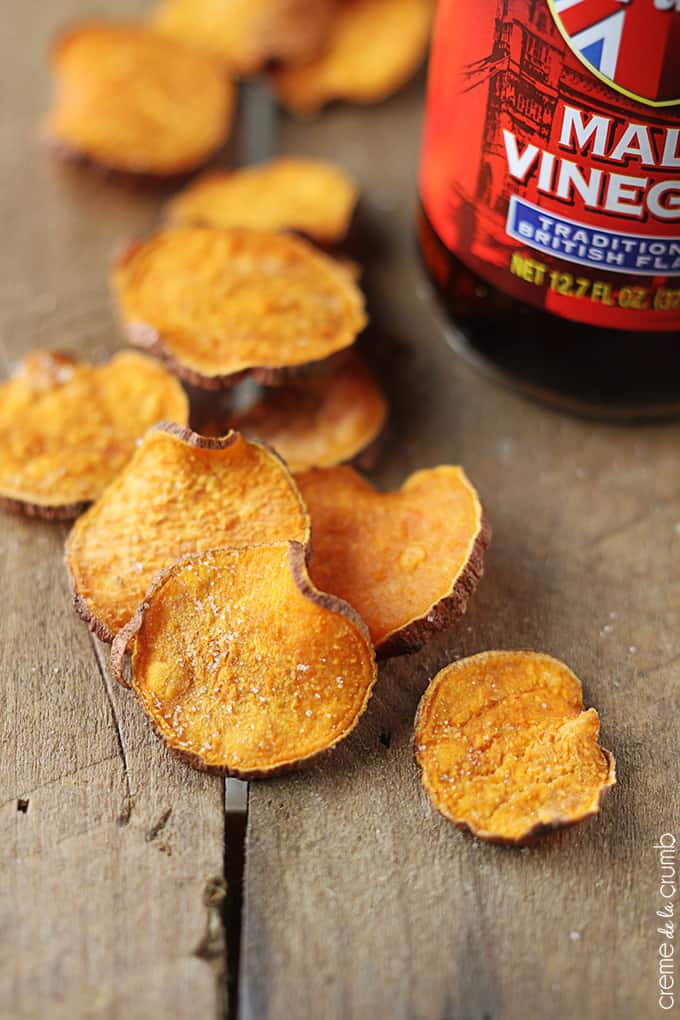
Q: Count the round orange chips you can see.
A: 11